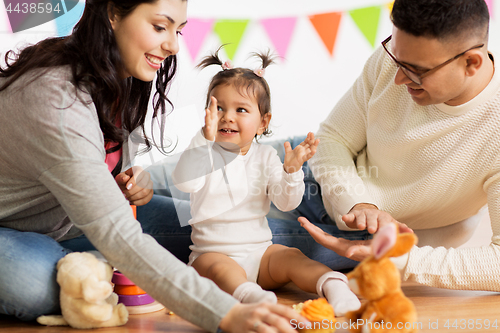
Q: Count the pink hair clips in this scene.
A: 2